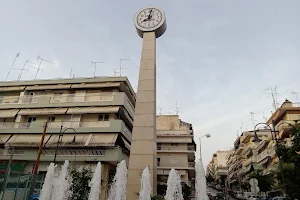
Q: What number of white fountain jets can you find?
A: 7